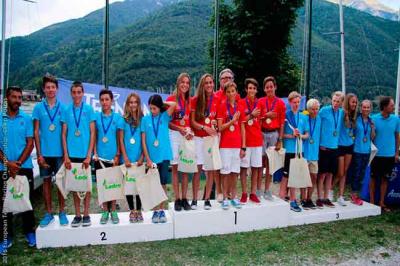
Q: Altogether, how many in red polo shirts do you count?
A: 6